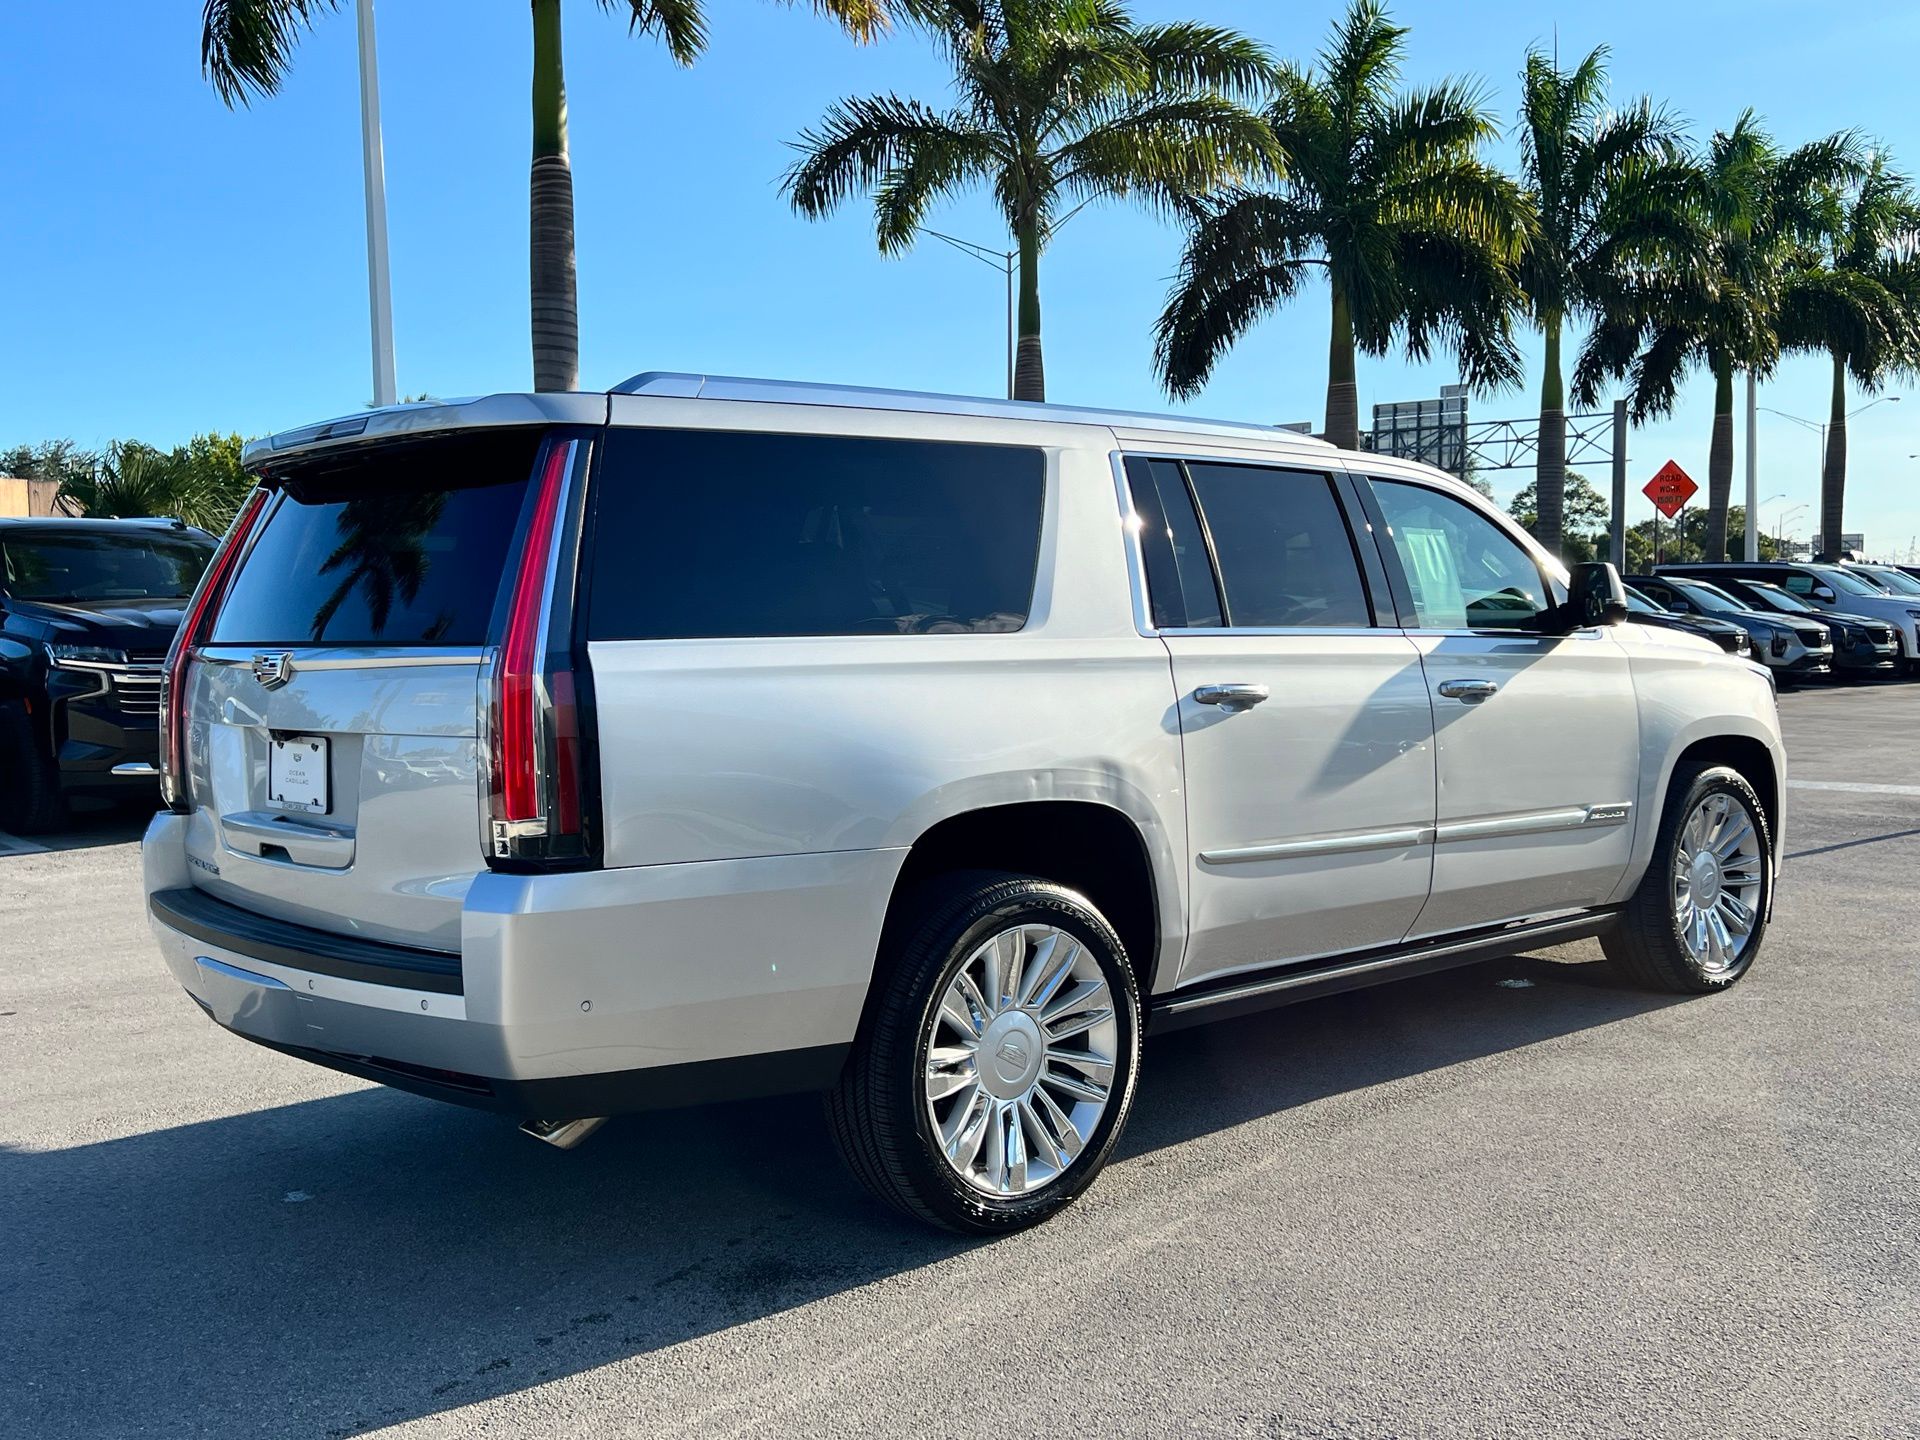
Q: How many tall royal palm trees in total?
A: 6